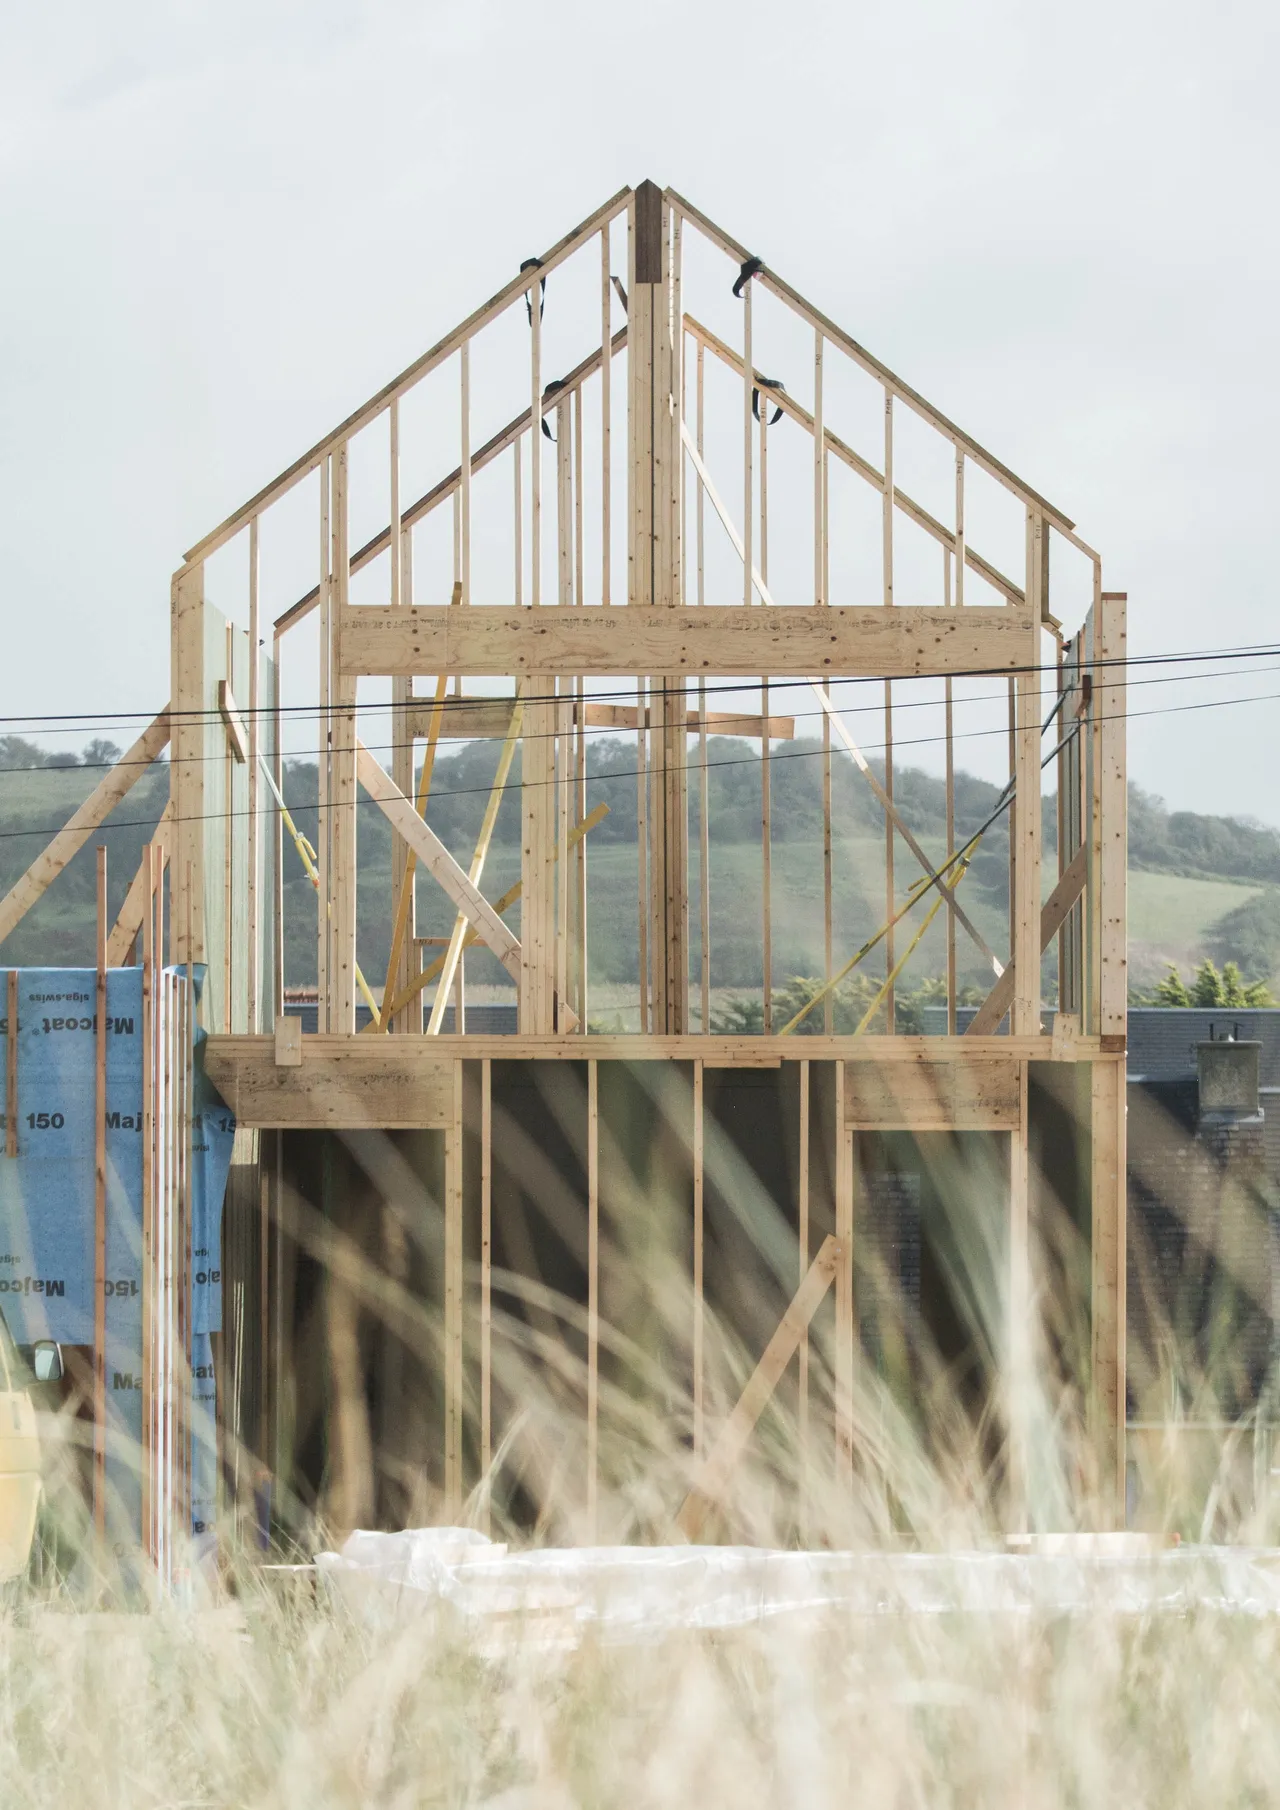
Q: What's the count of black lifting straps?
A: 4